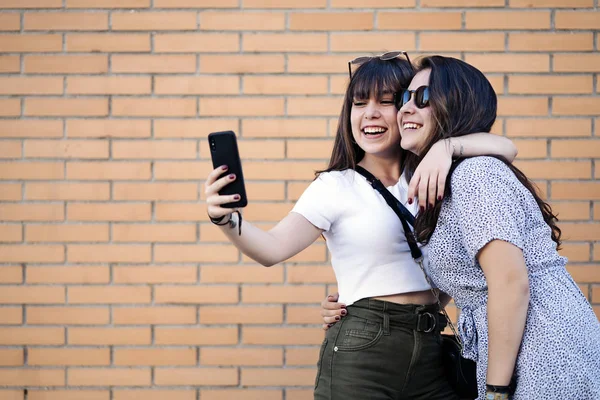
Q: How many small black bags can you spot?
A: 1